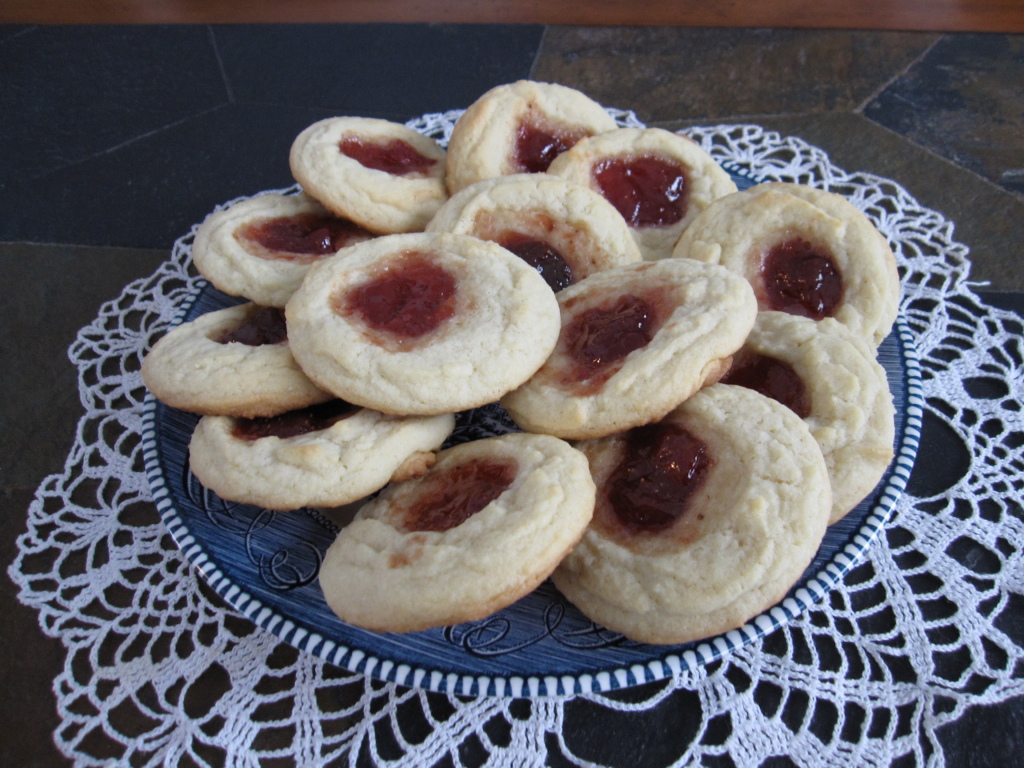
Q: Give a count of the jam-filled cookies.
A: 13